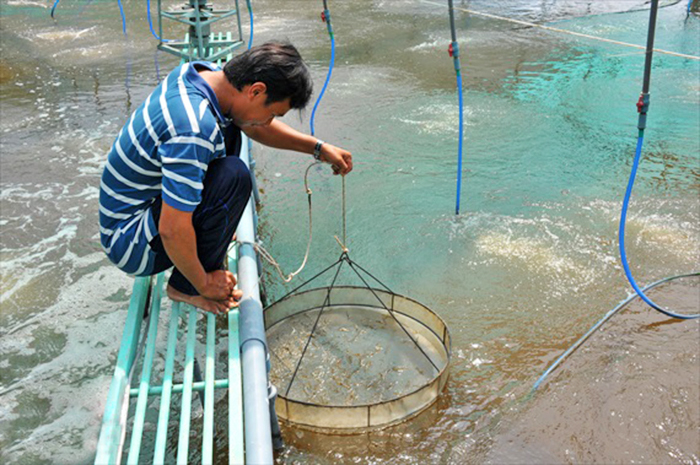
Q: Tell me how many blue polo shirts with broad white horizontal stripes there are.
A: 1